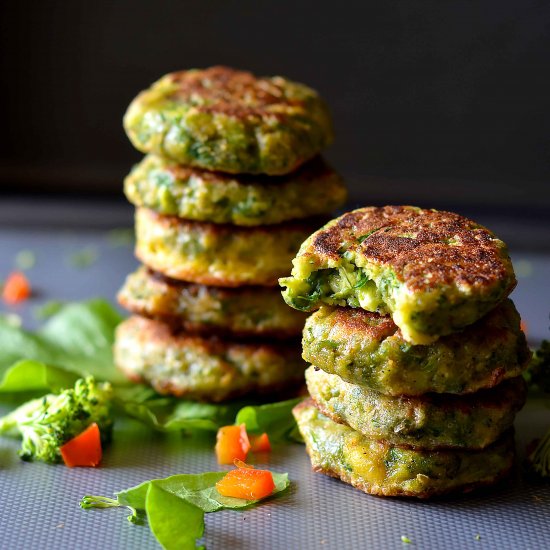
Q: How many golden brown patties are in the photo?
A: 9